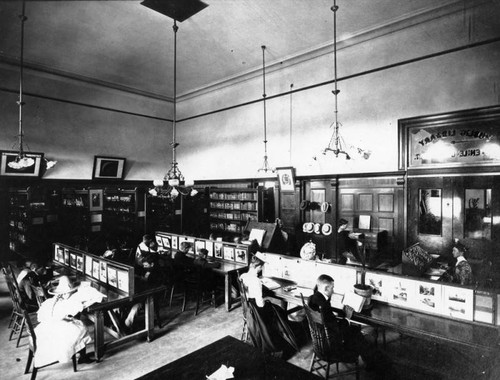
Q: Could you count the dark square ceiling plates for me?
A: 1